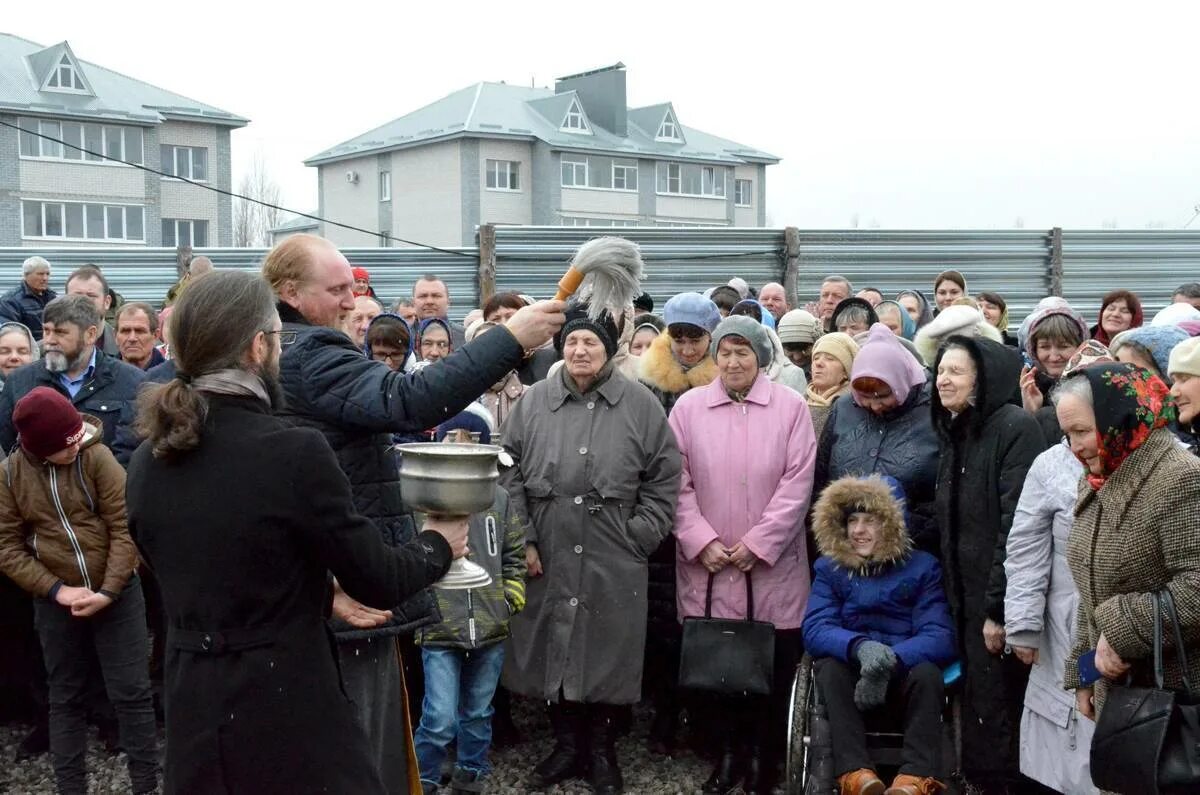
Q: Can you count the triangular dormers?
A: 3